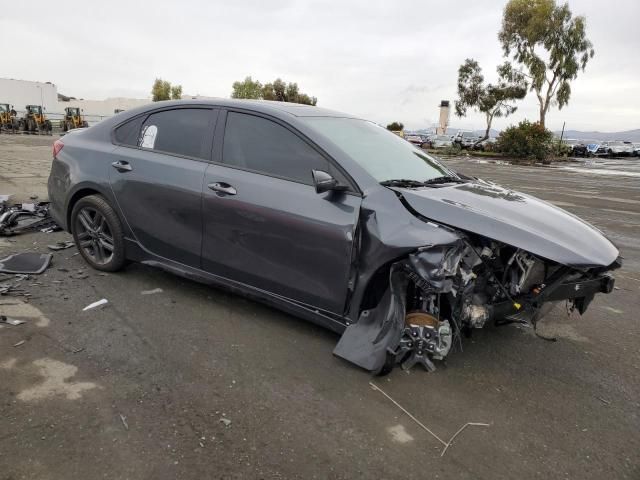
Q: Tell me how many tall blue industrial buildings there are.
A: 0